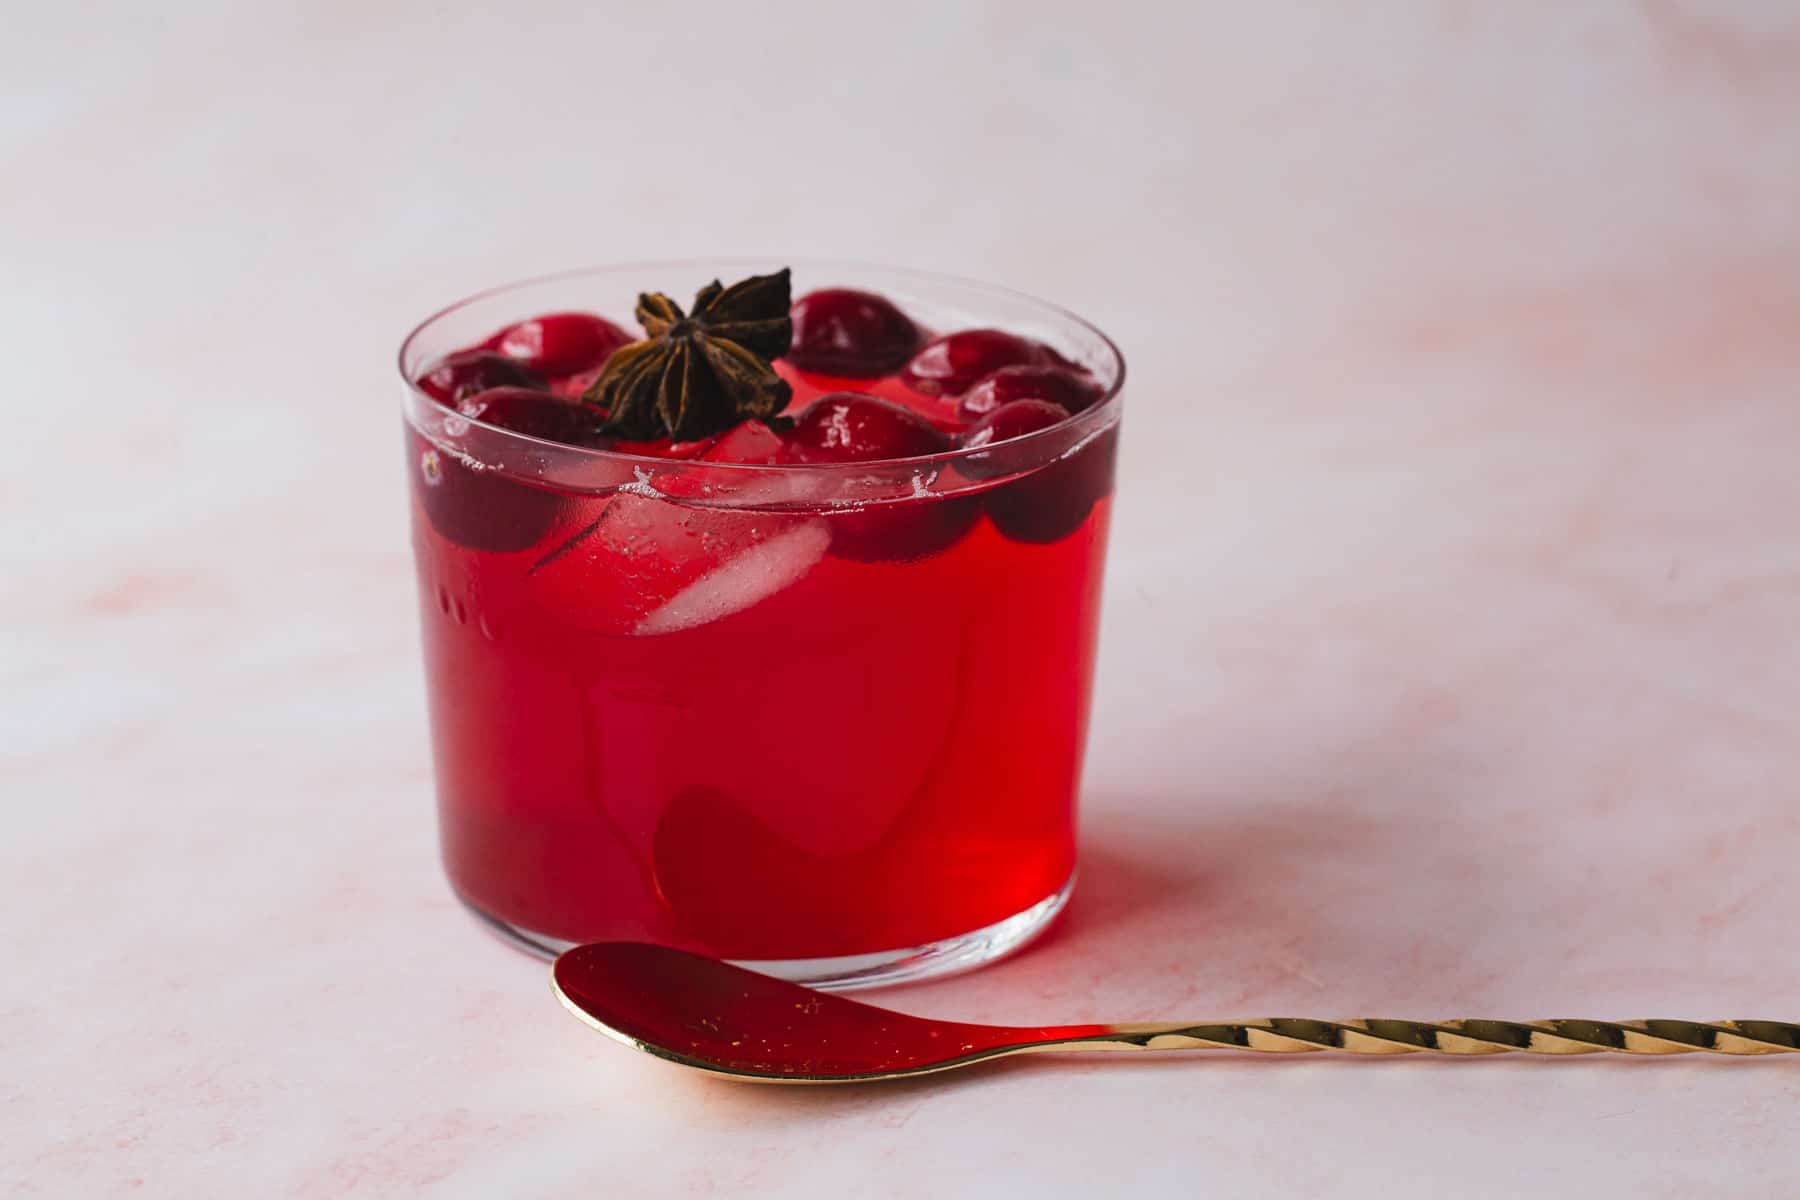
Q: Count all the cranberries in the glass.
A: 8